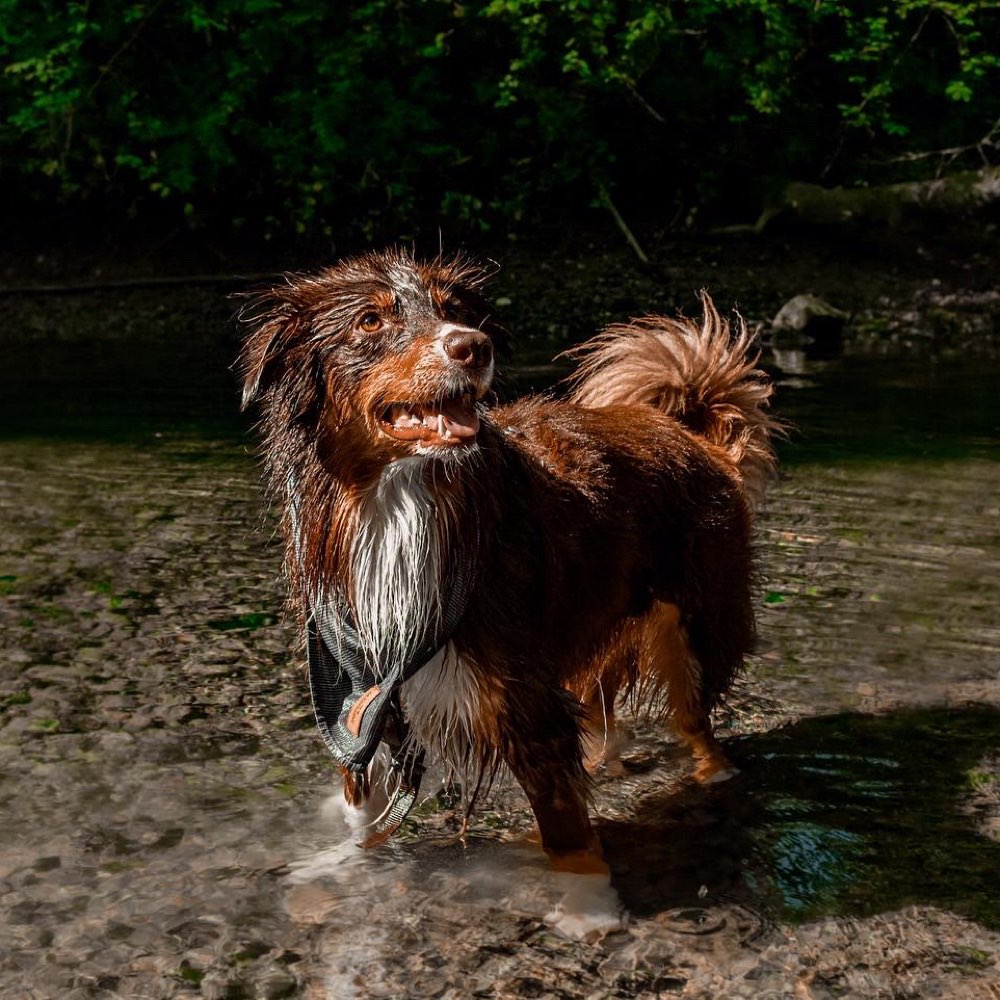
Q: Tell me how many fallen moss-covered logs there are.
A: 1